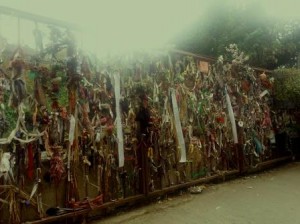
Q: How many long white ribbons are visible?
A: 3